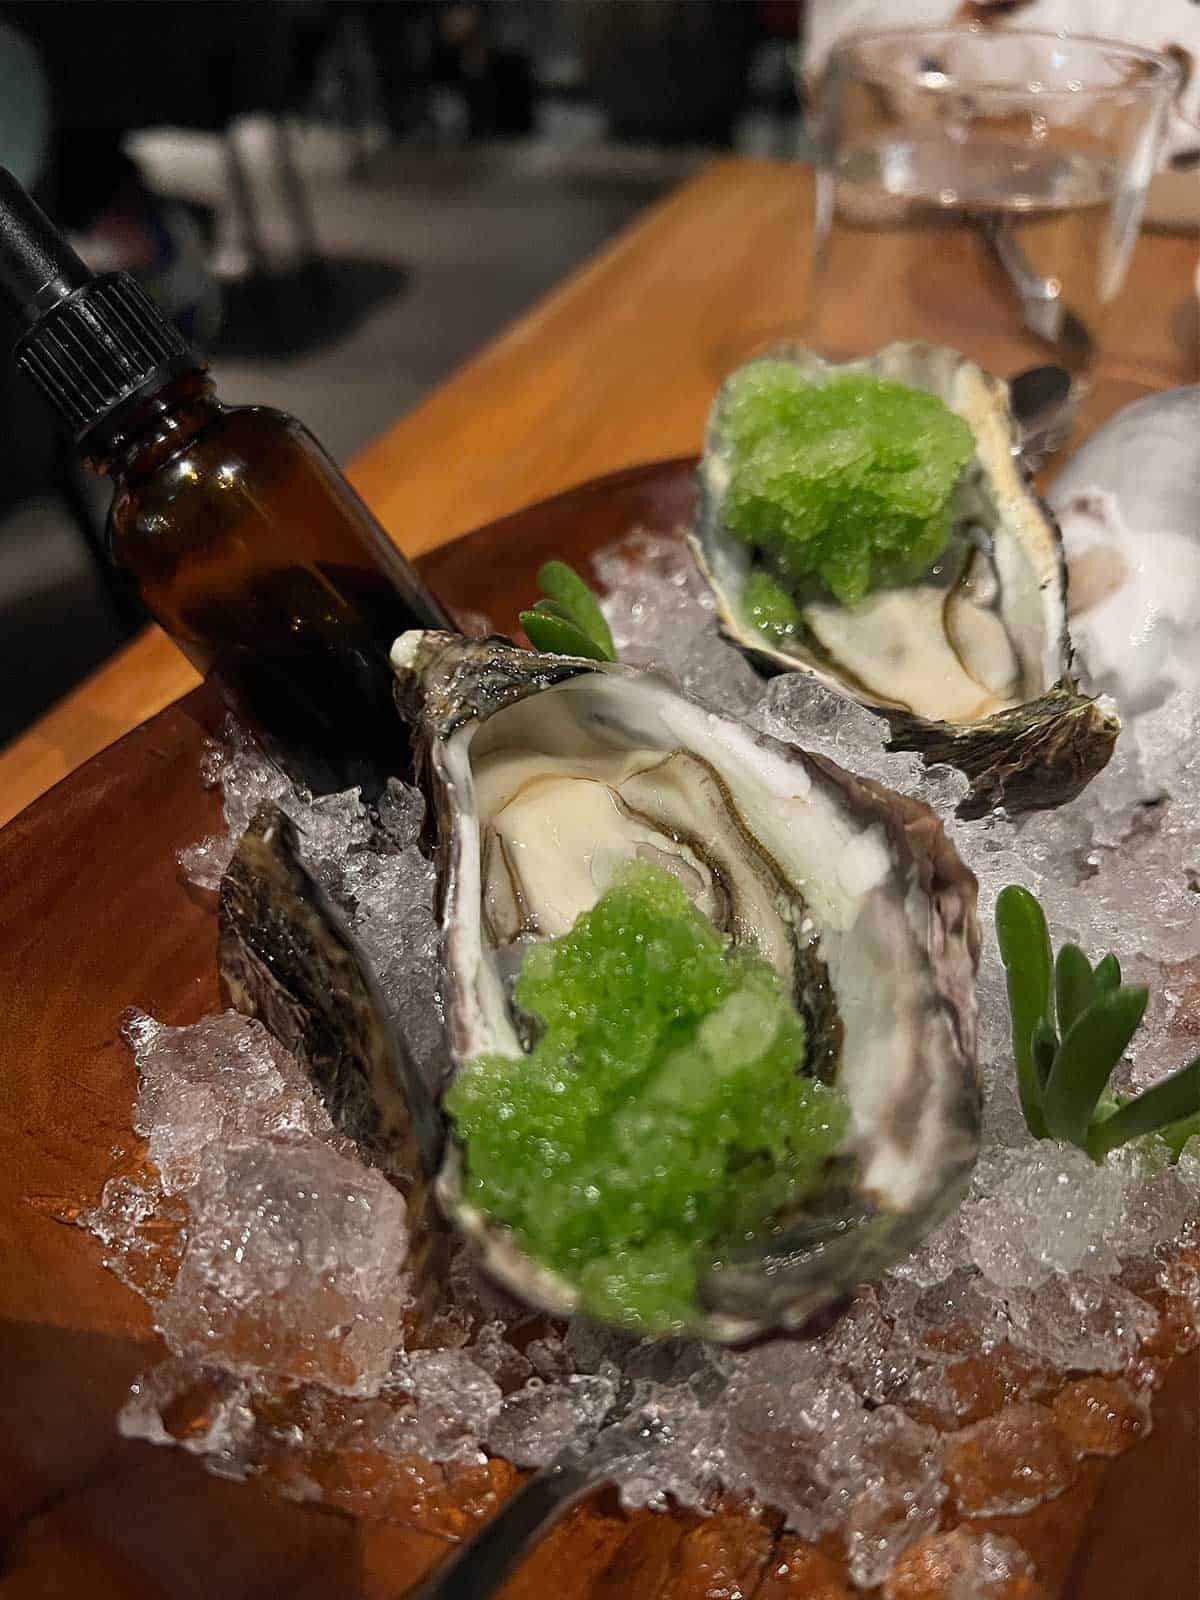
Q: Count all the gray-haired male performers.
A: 0